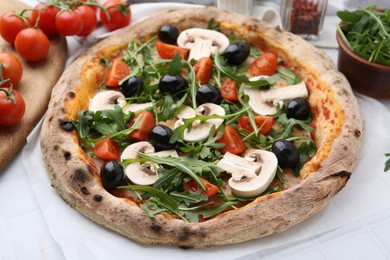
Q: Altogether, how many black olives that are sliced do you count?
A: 0